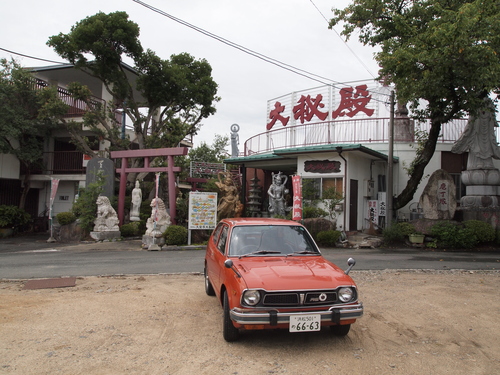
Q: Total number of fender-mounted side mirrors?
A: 2